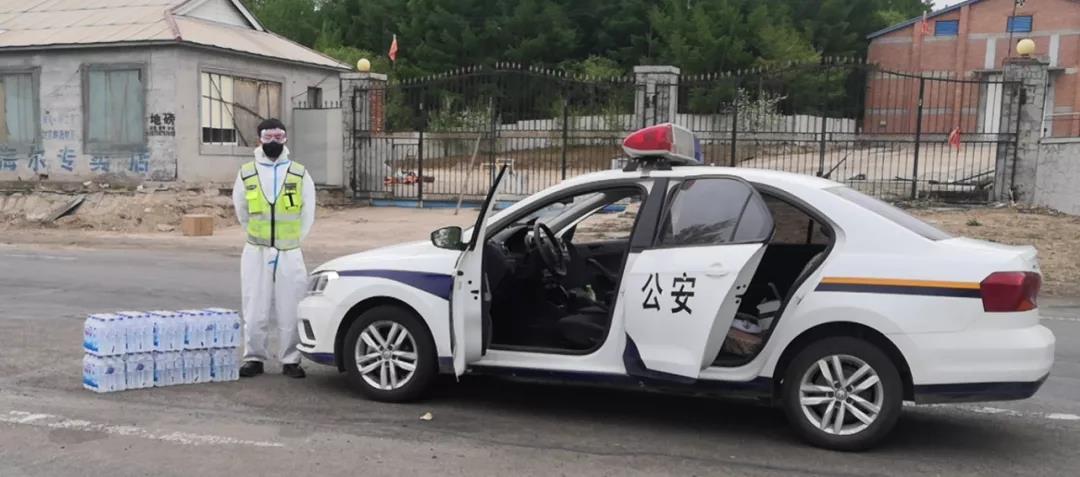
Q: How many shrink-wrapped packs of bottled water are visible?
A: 10